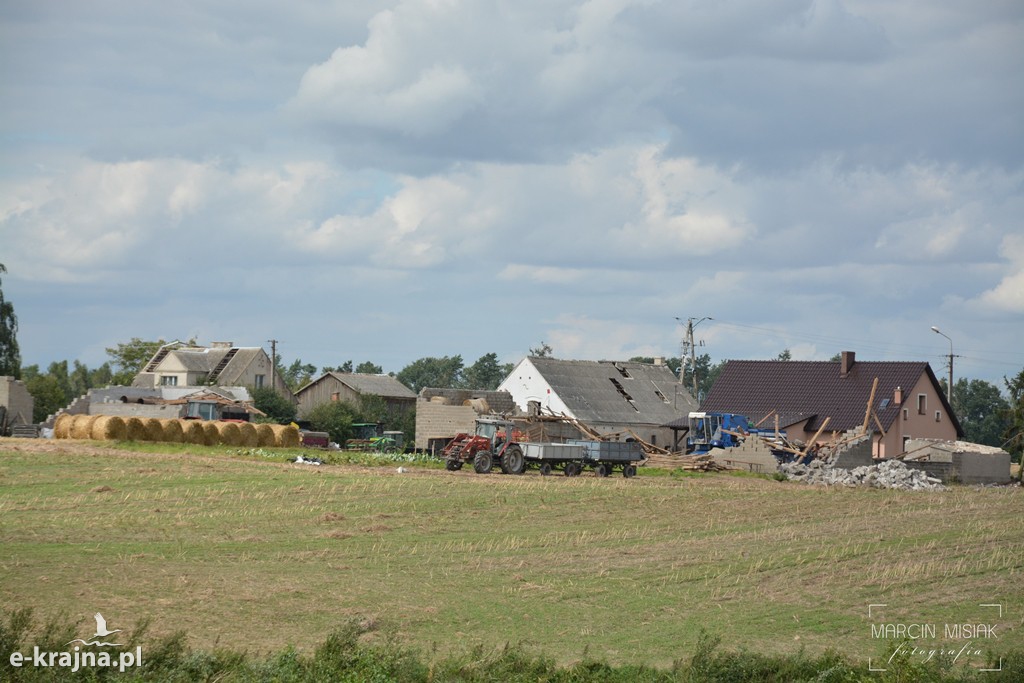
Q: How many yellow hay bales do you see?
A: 12